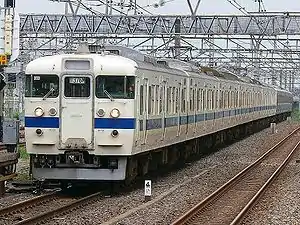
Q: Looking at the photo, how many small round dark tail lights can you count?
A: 2